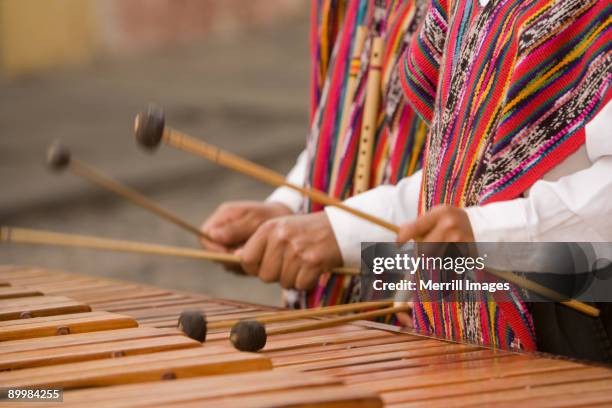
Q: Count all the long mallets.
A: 5